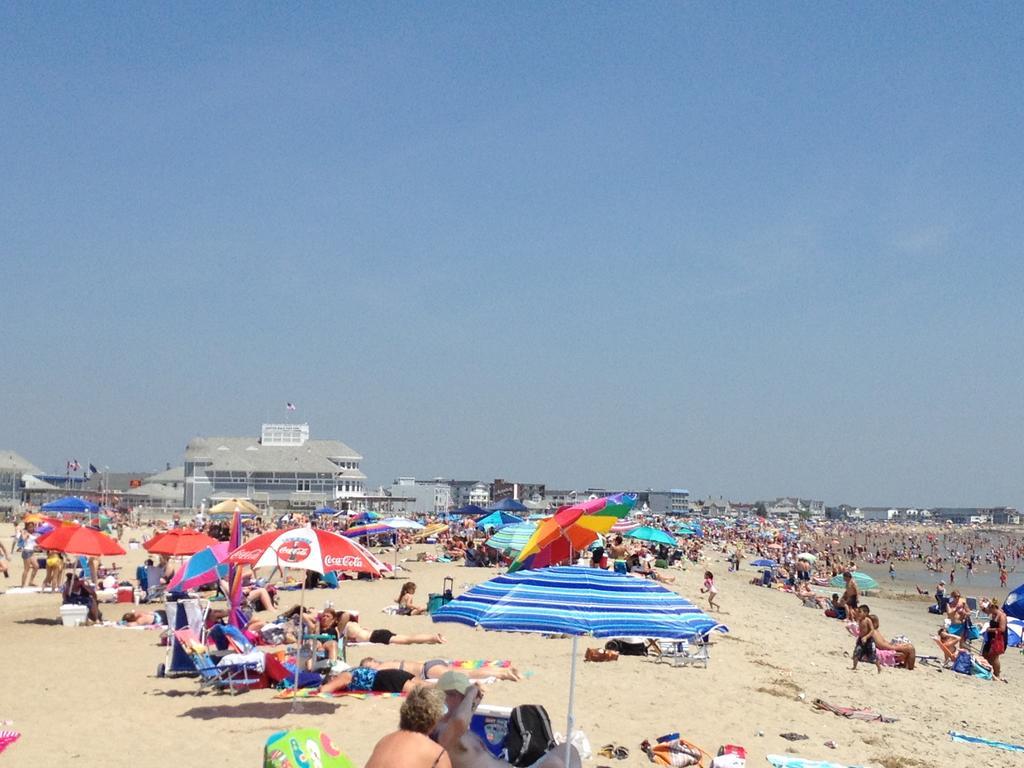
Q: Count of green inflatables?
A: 1